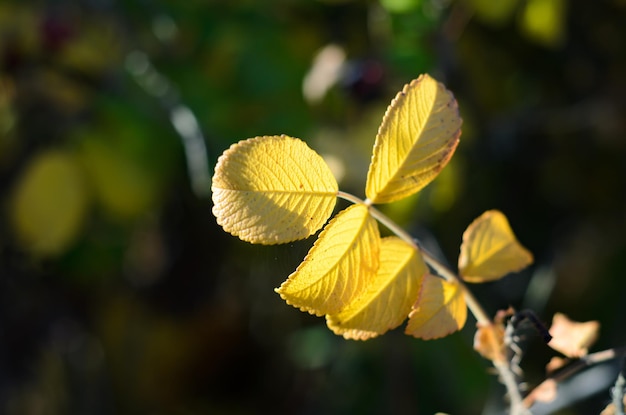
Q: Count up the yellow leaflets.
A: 6